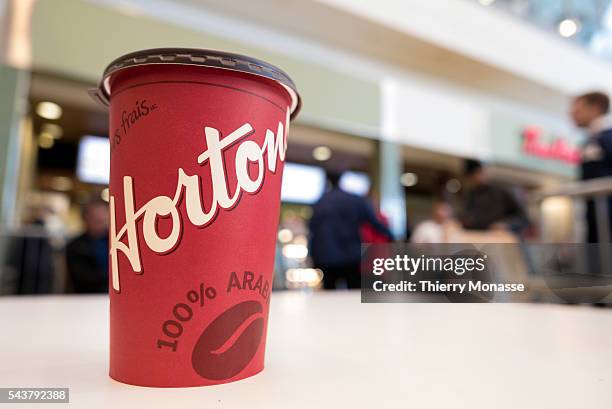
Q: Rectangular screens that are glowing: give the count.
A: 3